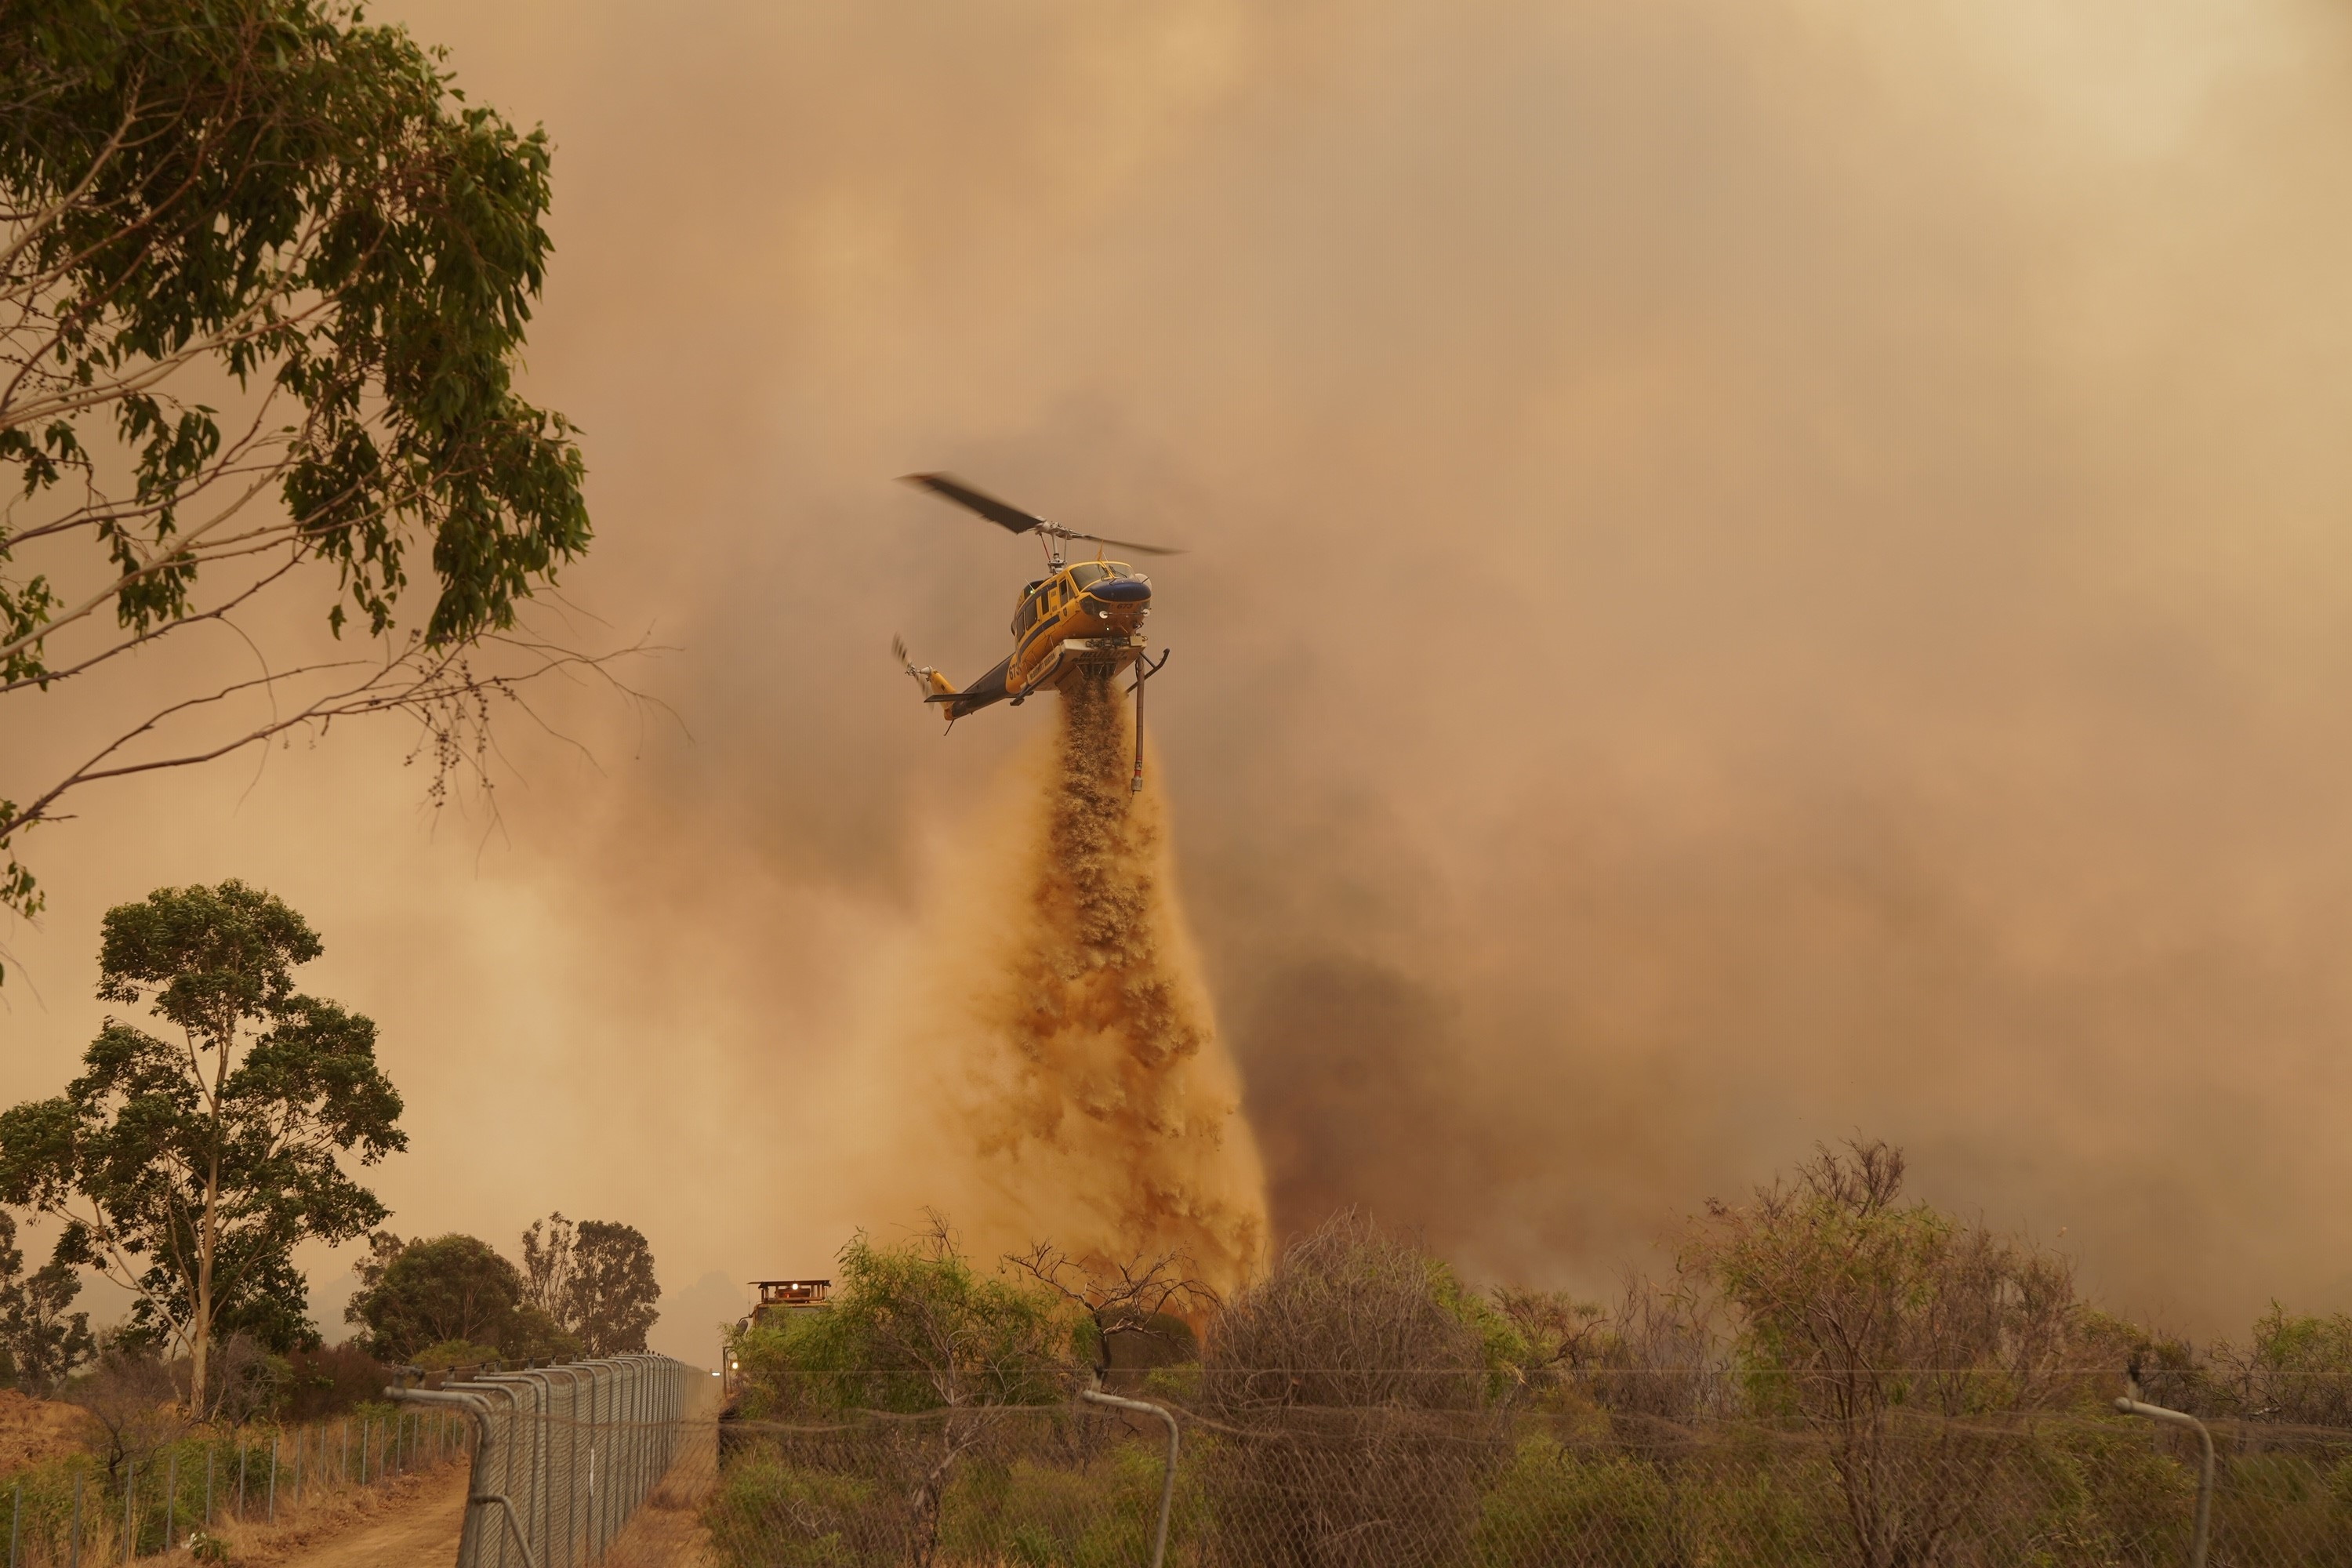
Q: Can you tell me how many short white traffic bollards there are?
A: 0